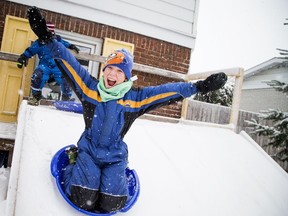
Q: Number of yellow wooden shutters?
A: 2